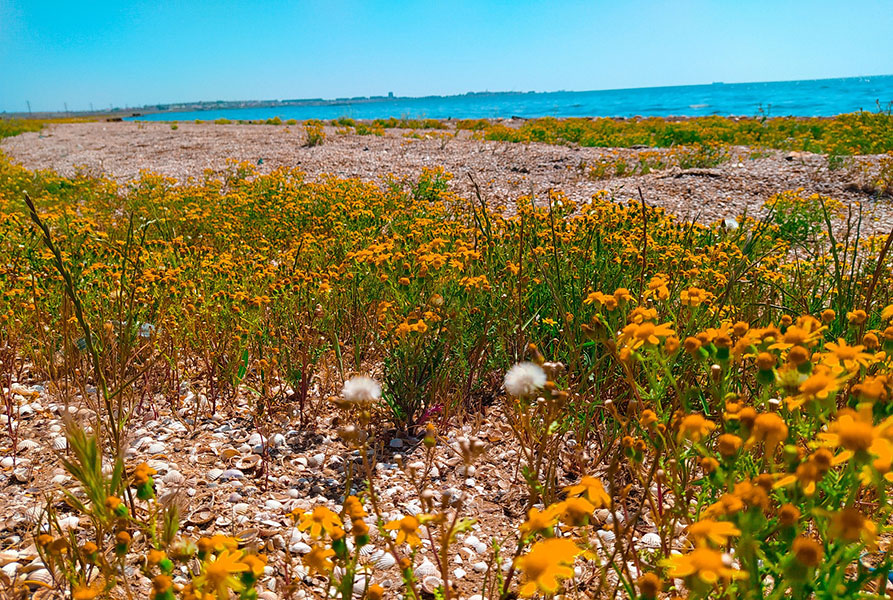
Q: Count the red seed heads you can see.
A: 0